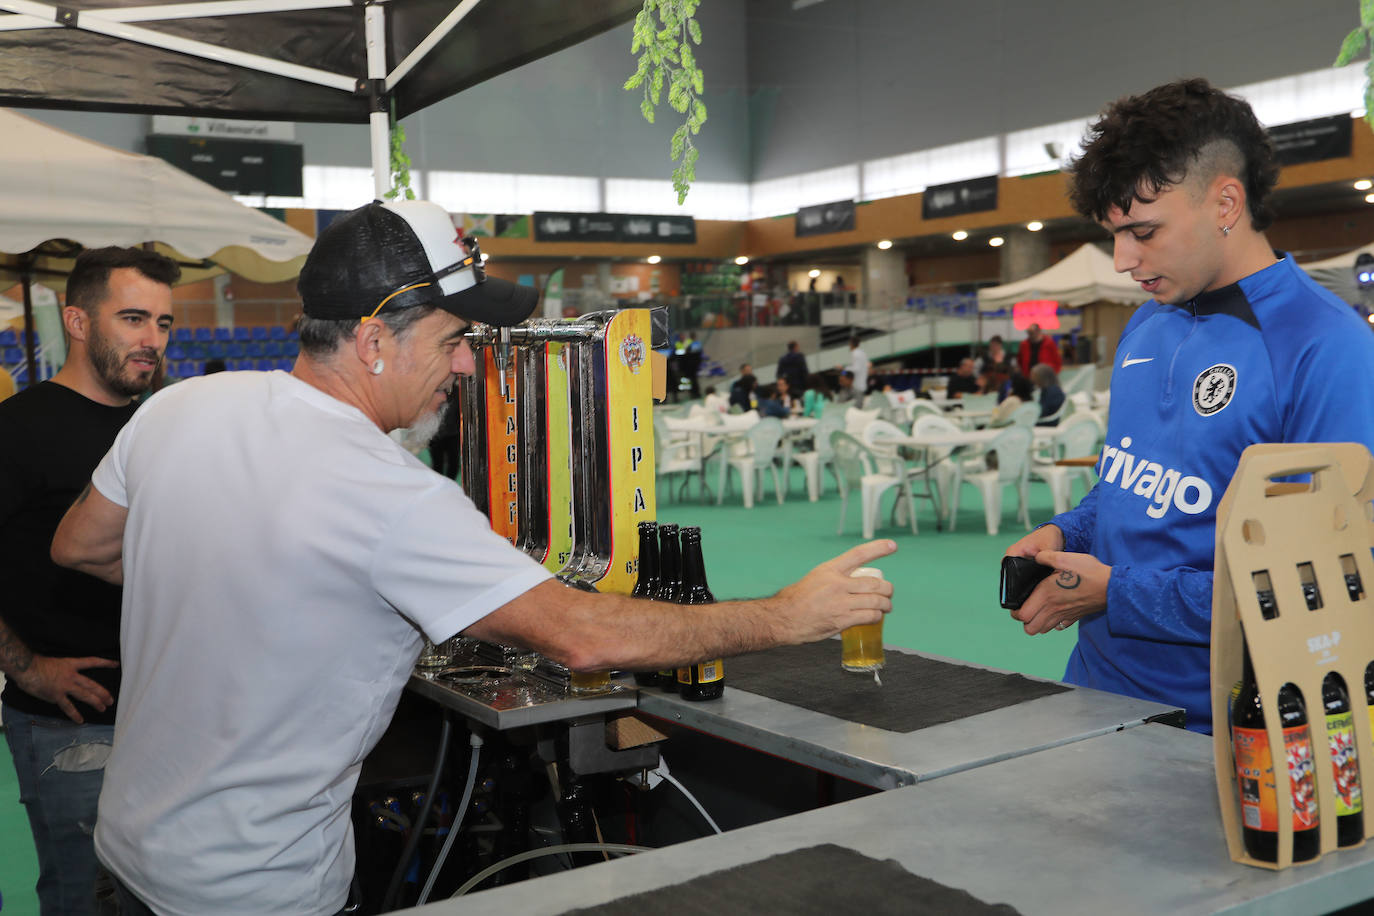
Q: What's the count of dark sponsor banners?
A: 4